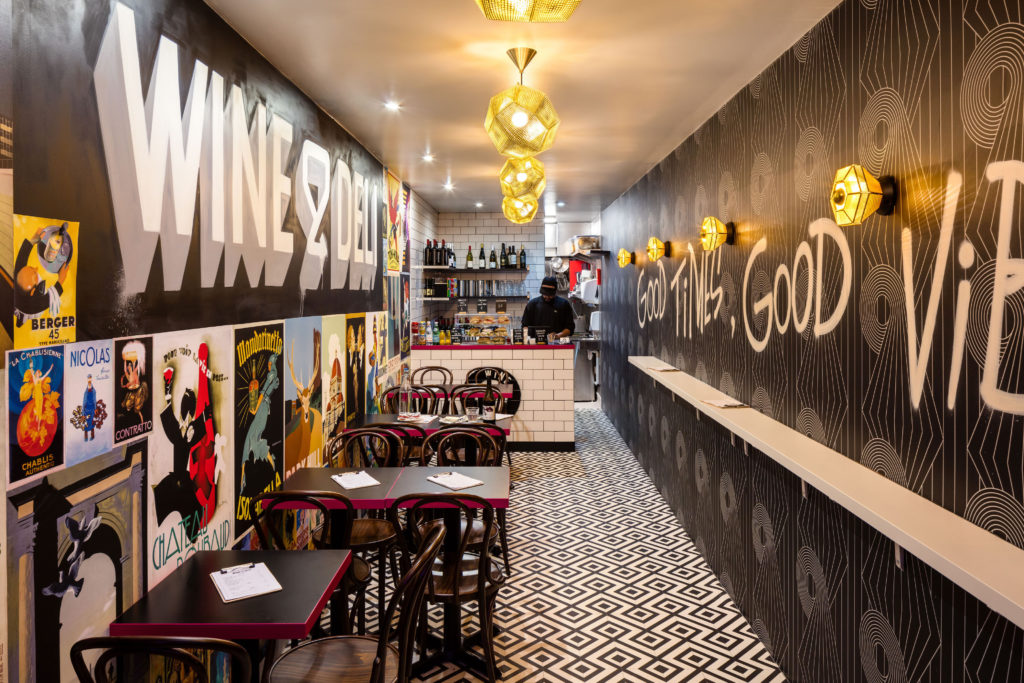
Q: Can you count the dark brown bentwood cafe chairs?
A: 14